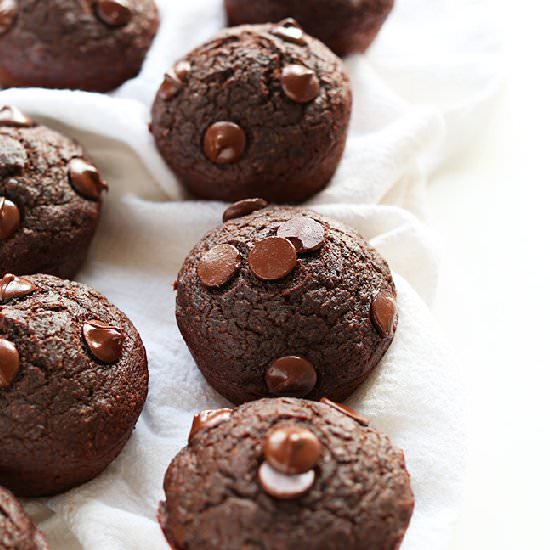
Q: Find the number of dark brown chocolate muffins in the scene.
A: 8